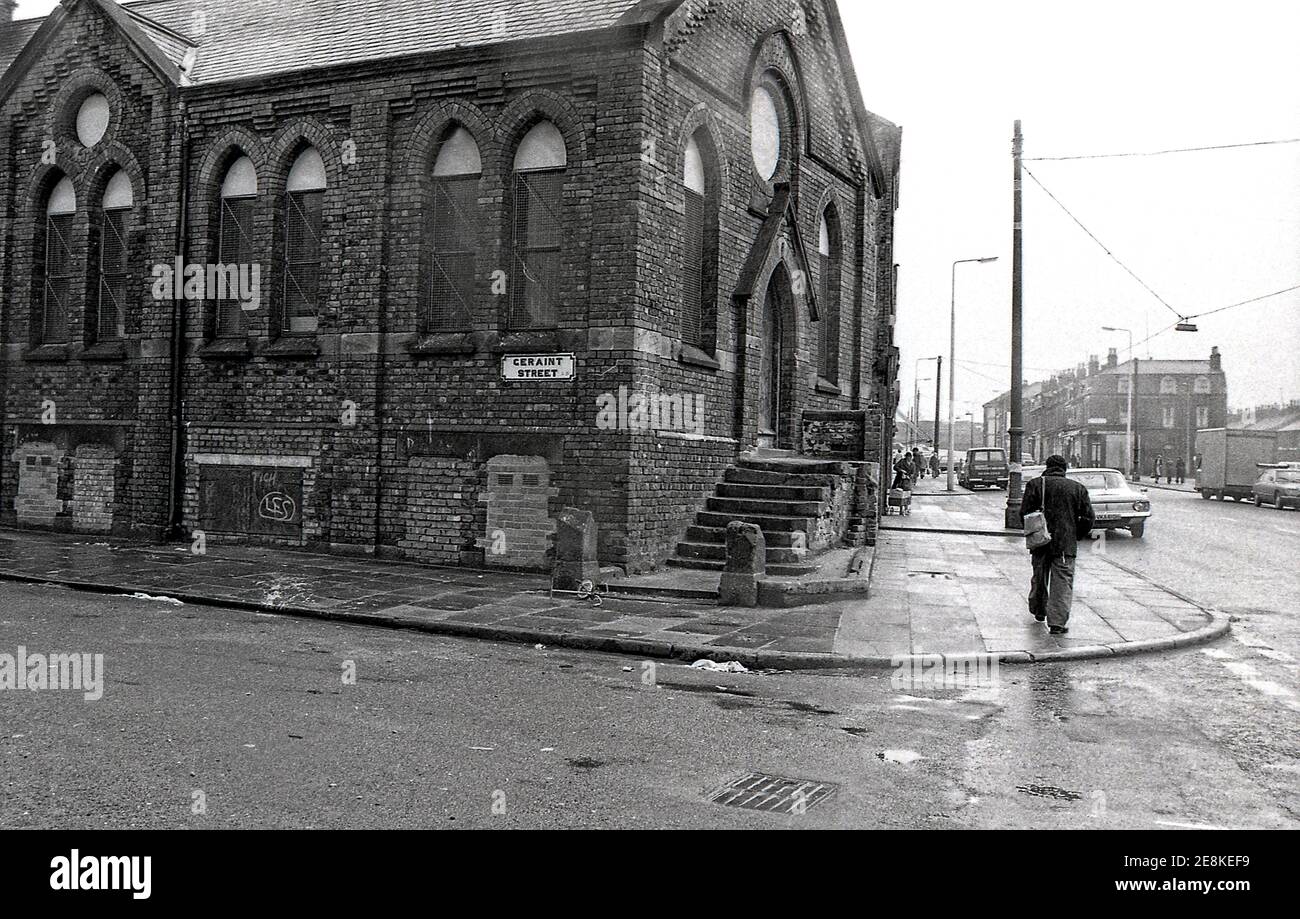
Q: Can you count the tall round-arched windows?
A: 8